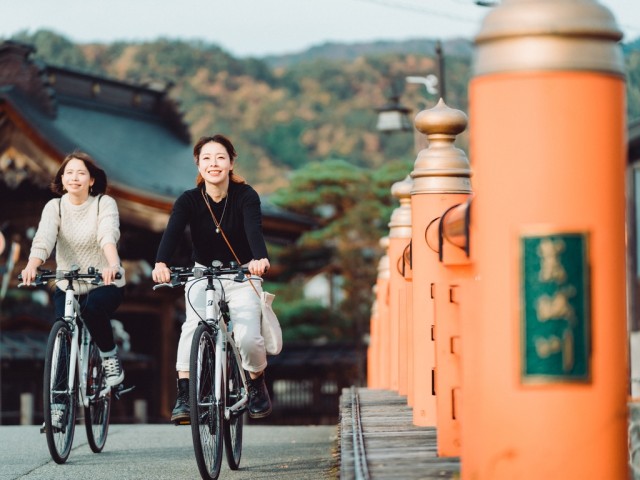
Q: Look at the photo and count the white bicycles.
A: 2